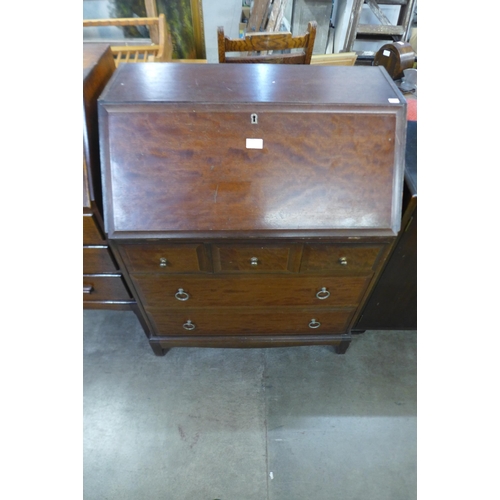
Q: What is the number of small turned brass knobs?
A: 3